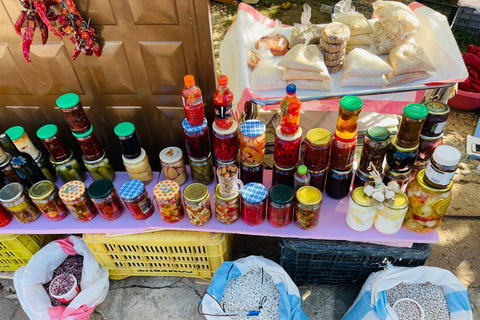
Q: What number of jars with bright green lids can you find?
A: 7